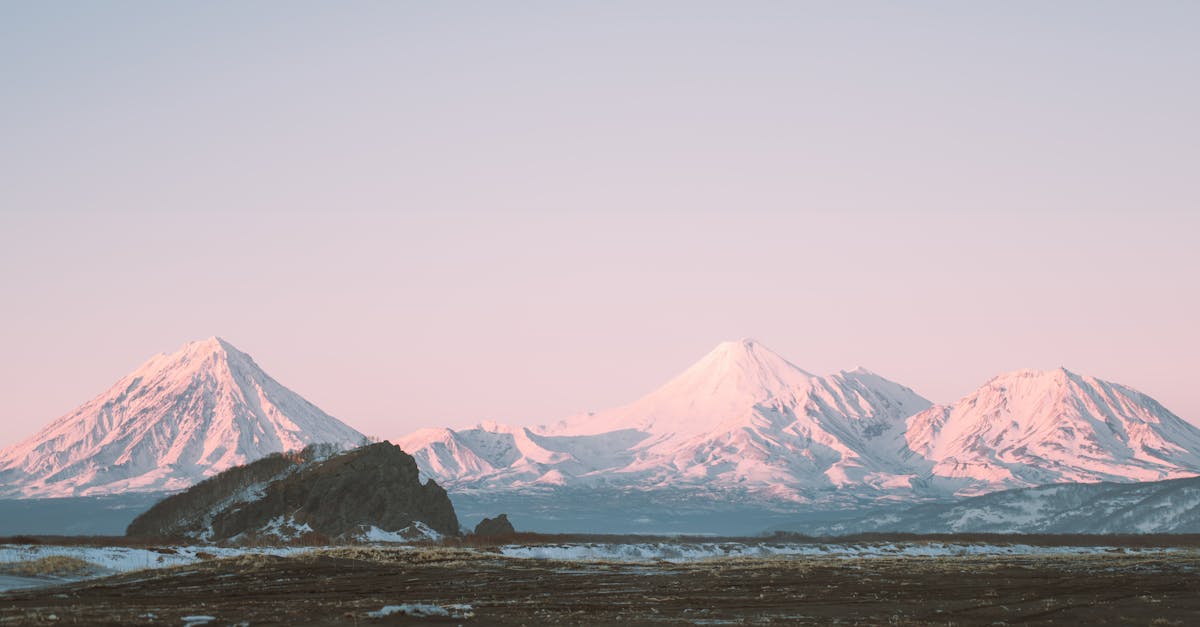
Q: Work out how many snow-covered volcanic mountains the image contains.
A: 3